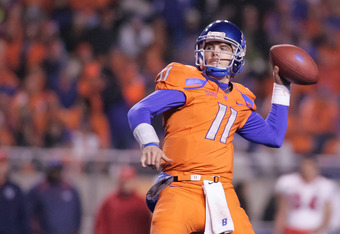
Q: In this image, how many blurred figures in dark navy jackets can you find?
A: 2